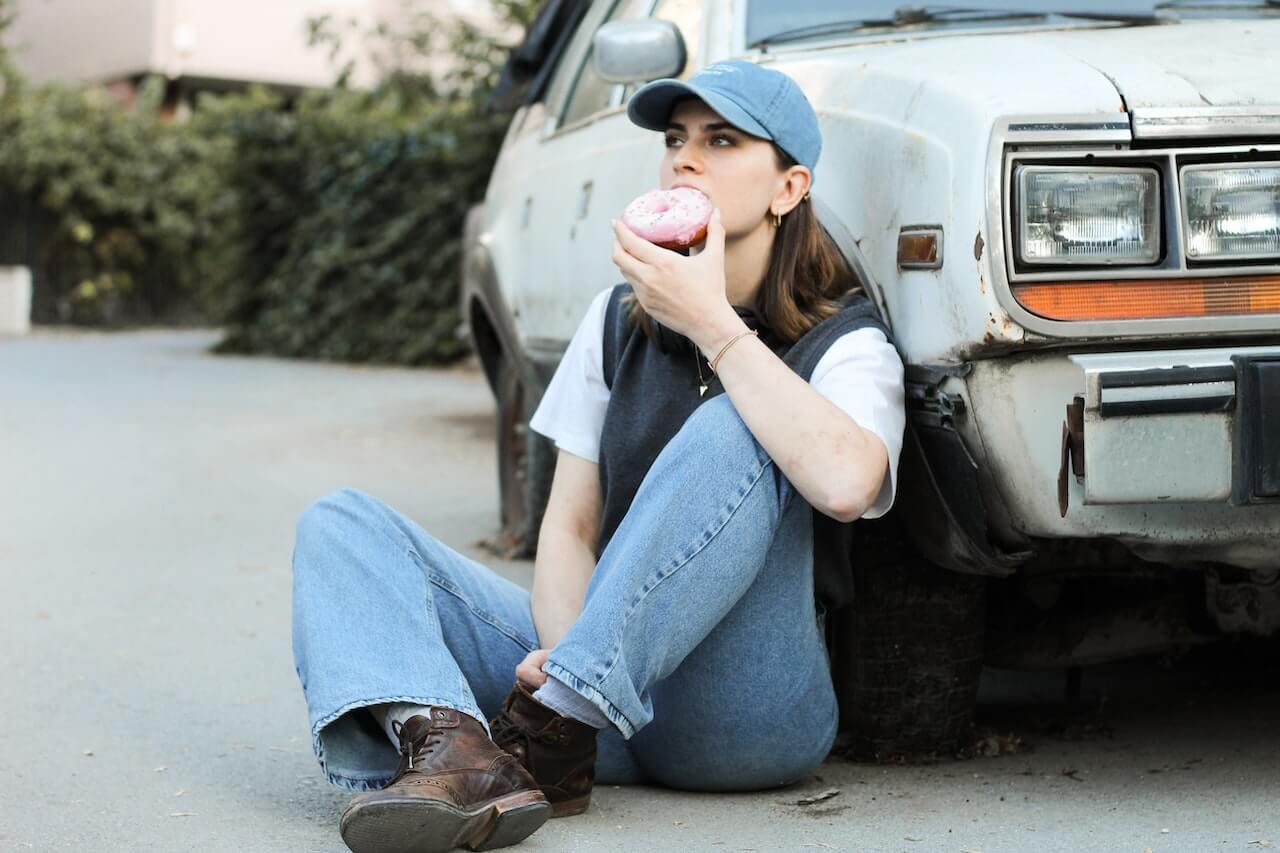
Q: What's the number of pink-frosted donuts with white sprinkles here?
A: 1